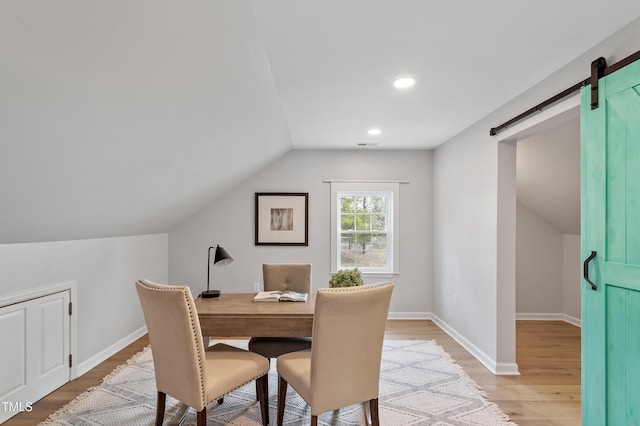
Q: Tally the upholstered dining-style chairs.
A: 3